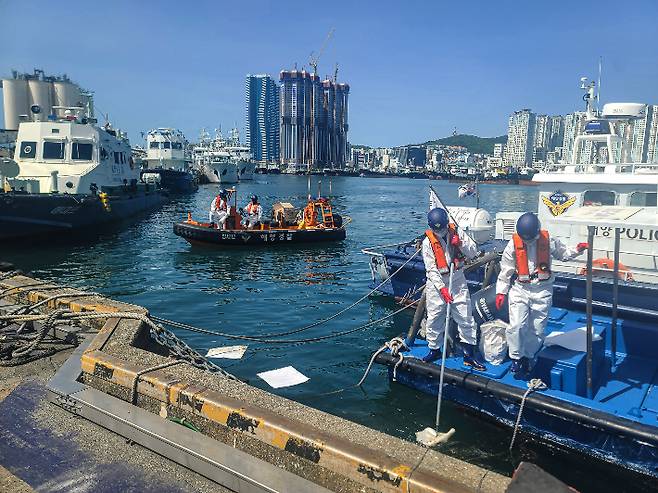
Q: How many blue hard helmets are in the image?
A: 4